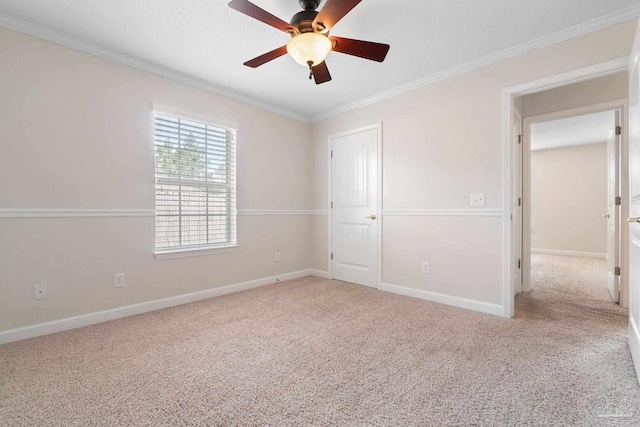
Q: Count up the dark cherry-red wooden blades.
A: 5